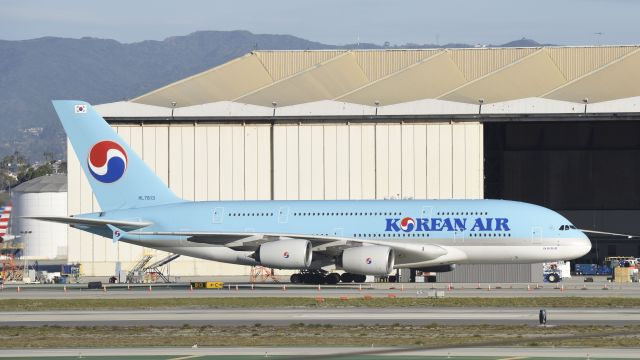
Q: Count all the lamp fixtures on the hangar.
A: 5